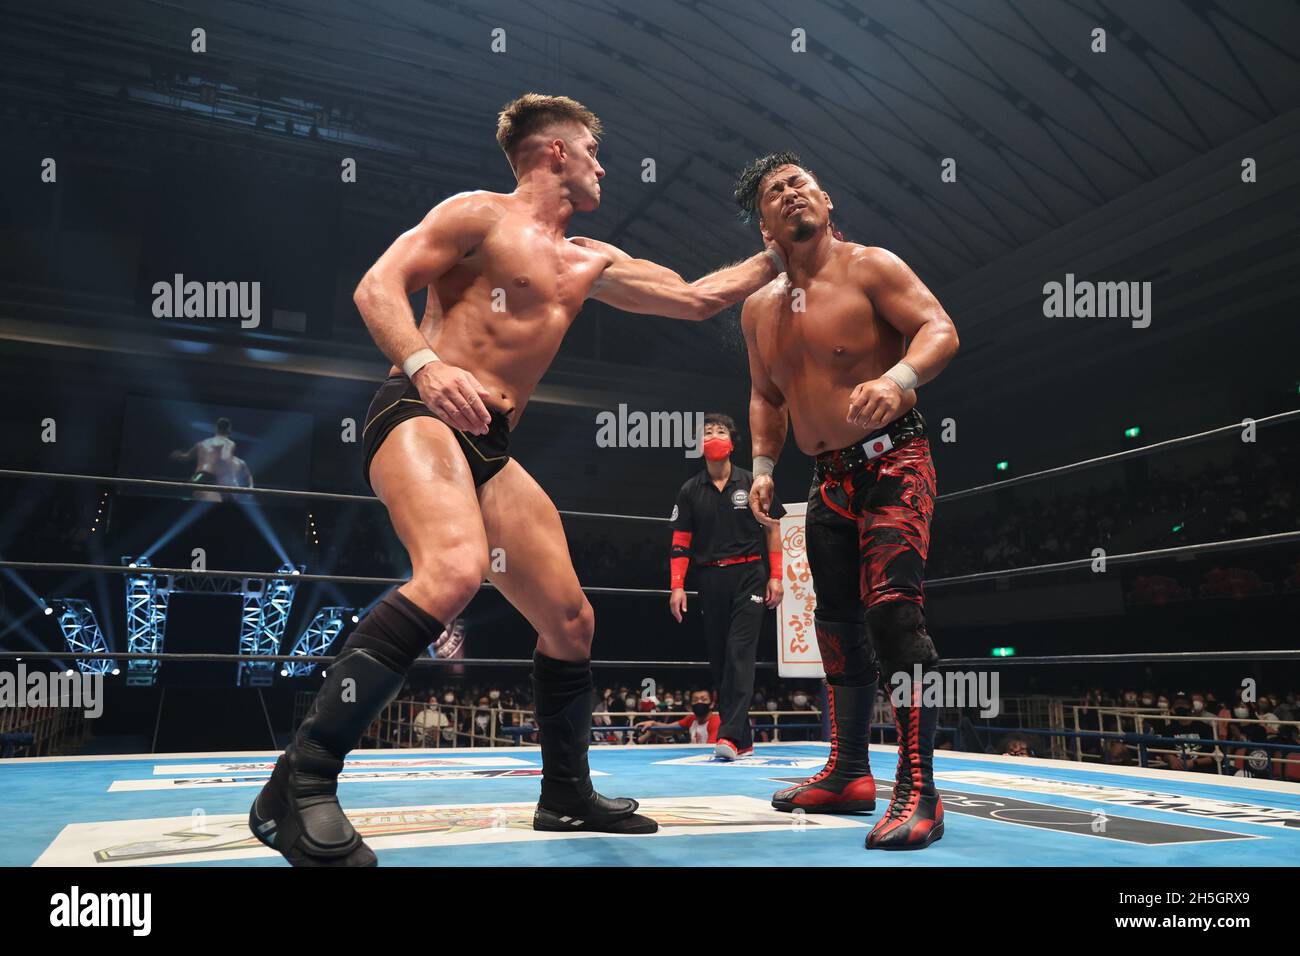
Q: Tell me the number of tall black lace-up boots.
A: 2